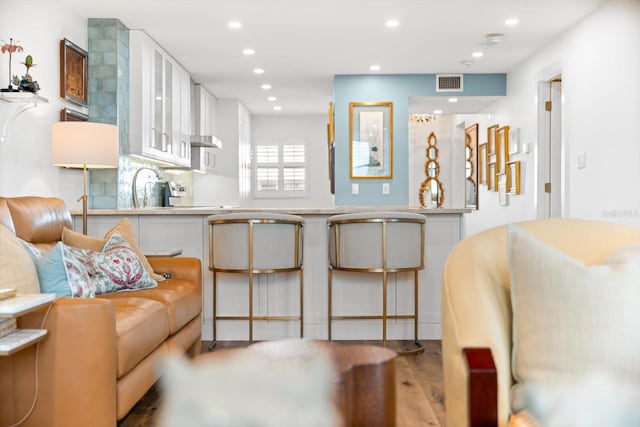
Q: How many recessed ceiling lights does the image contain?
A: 12